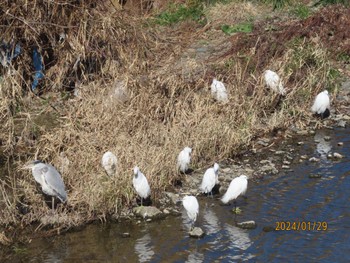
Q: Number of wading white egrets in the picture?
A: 9